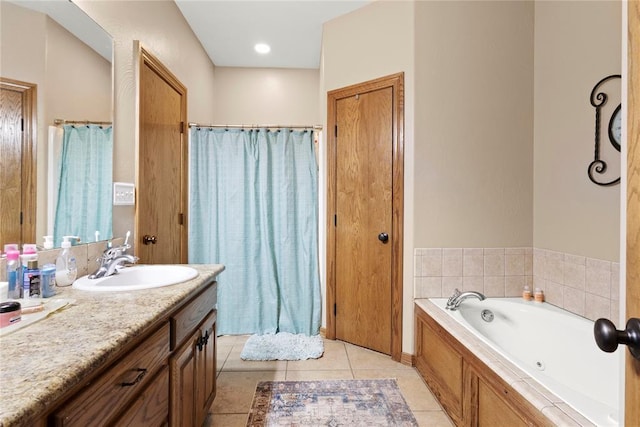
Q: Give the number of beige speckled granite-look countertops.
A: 1